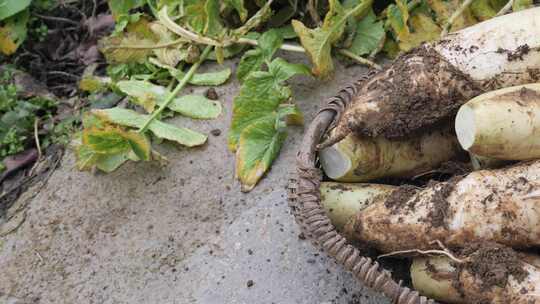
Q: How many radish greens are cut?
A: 2